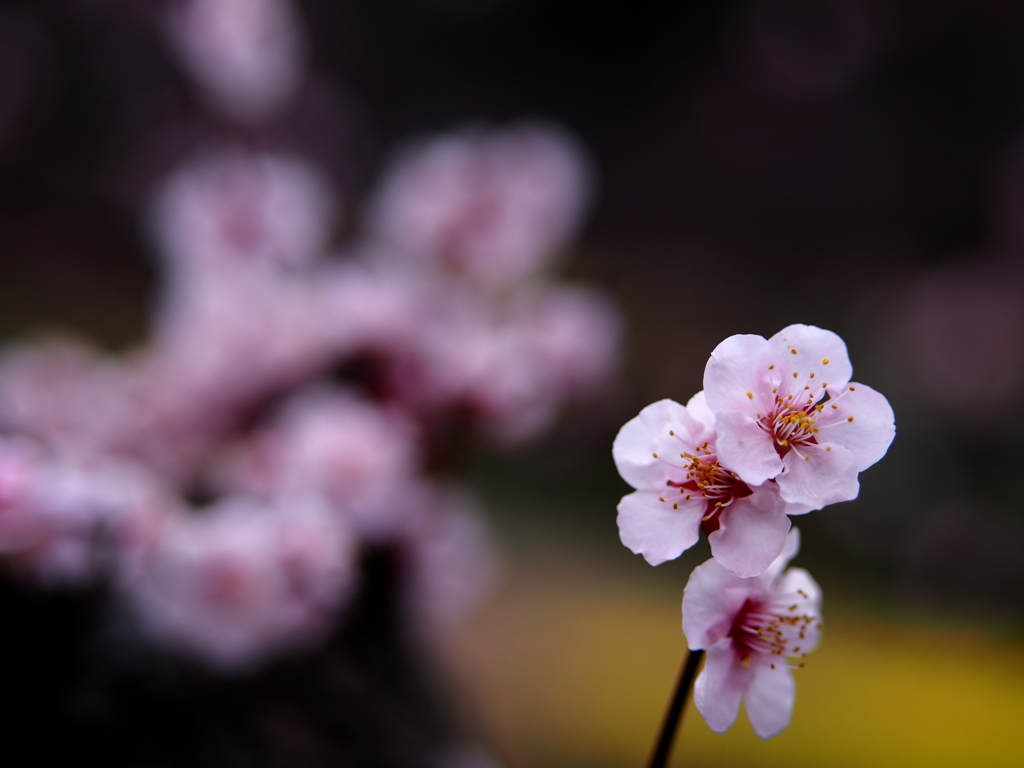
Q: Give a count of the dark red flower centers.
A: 3